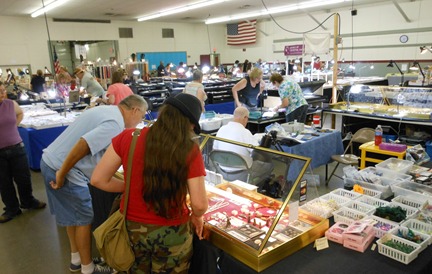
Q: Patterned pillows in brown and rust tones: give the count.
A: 0